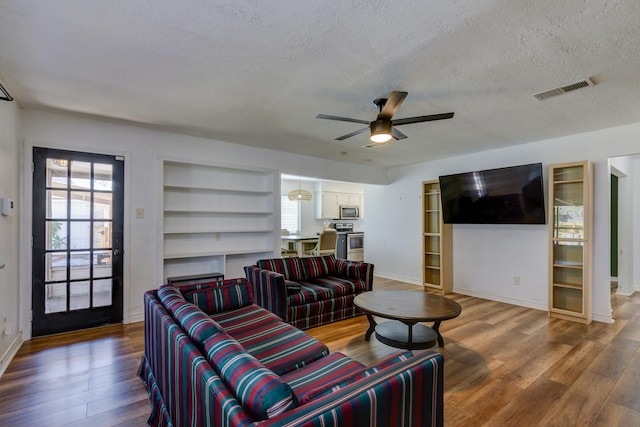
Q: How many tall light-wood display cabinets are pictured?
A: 2